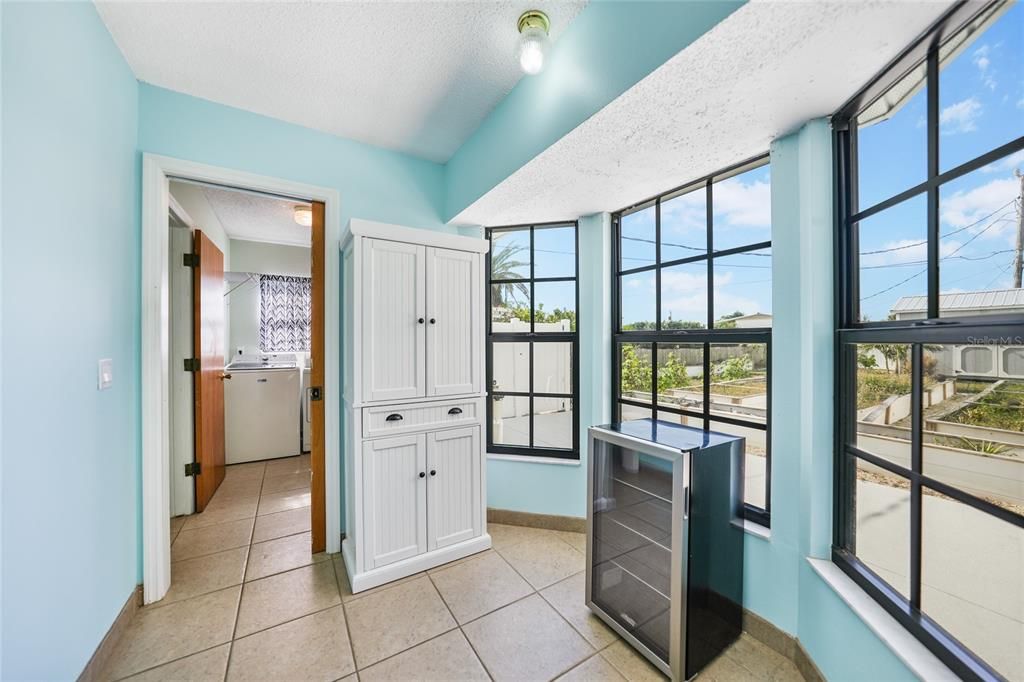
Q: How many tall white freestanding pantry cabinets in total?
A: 1